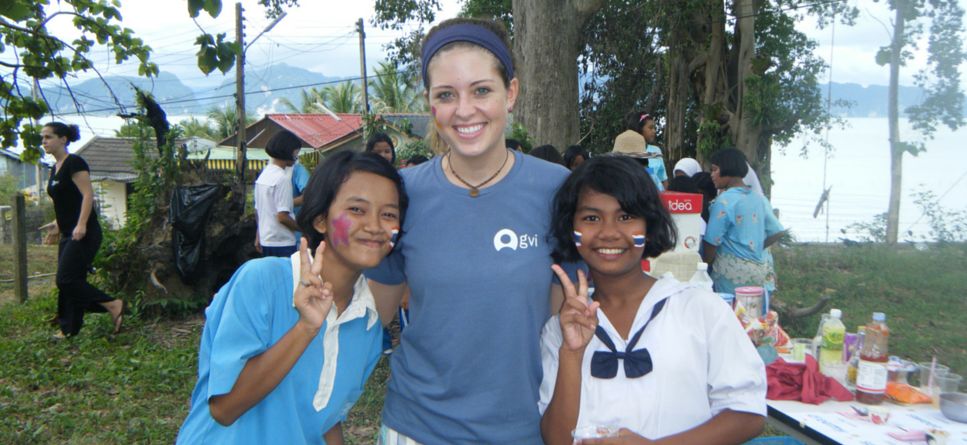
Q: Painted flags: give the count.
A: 3